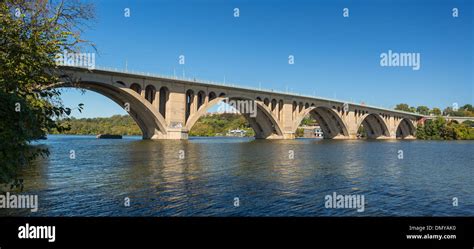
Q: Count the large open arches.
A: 5